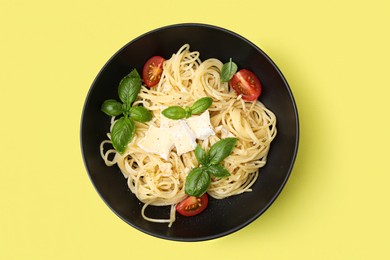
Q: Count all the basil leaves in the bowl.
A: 11